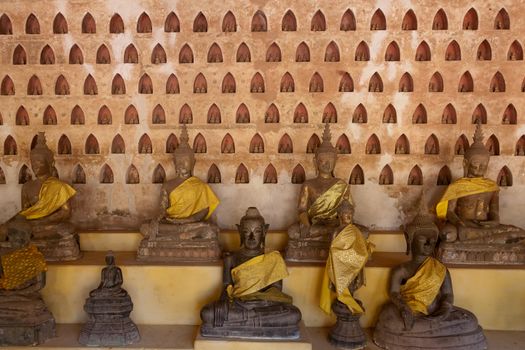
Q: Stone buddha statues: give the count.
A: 9